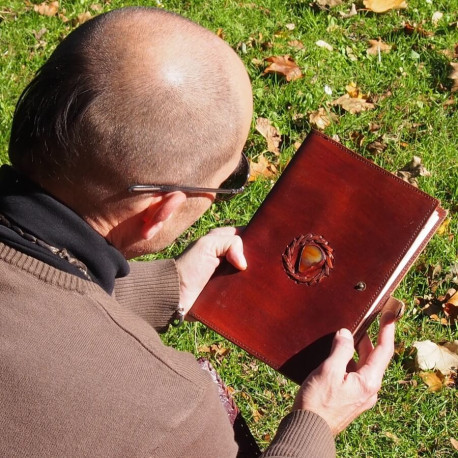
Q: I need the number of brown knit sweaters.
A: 1